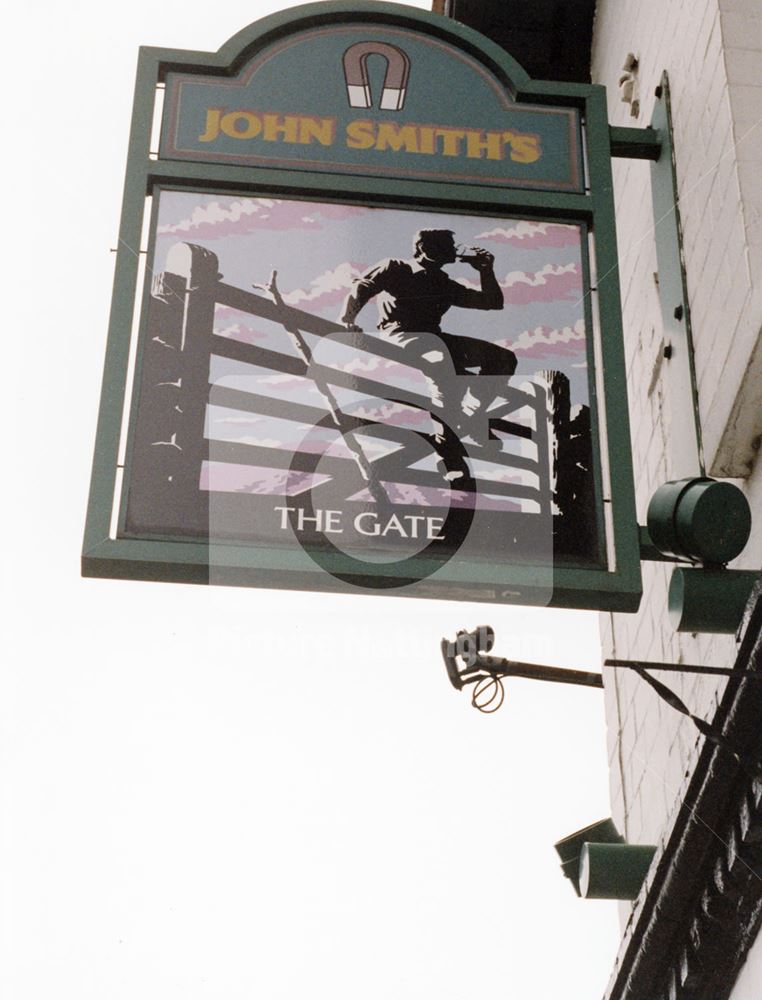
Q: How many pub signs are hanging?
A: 1